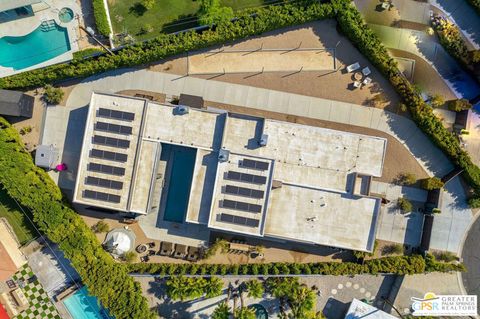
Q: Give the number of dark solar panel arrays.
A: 12